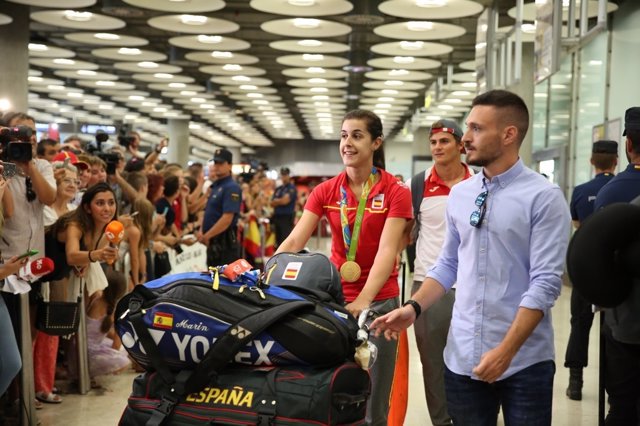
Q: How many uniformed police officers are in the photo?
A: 4